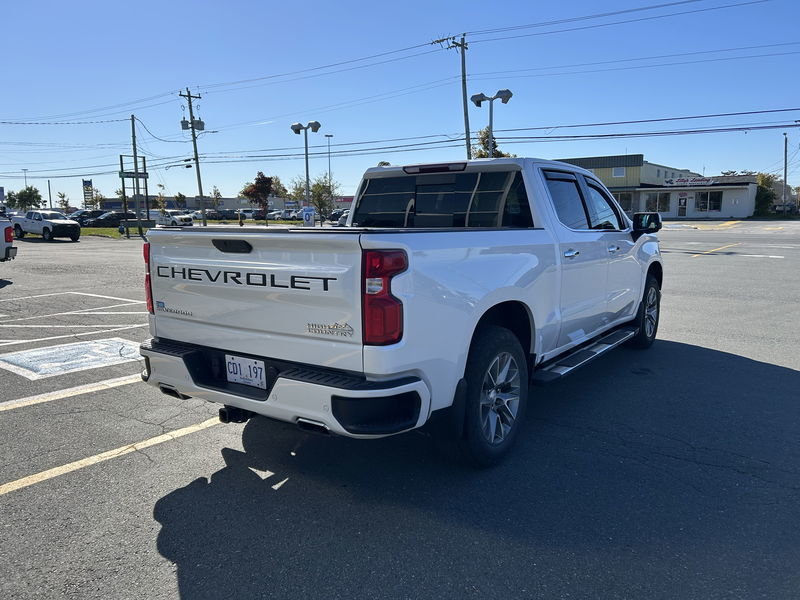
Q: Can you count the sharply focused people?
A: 0